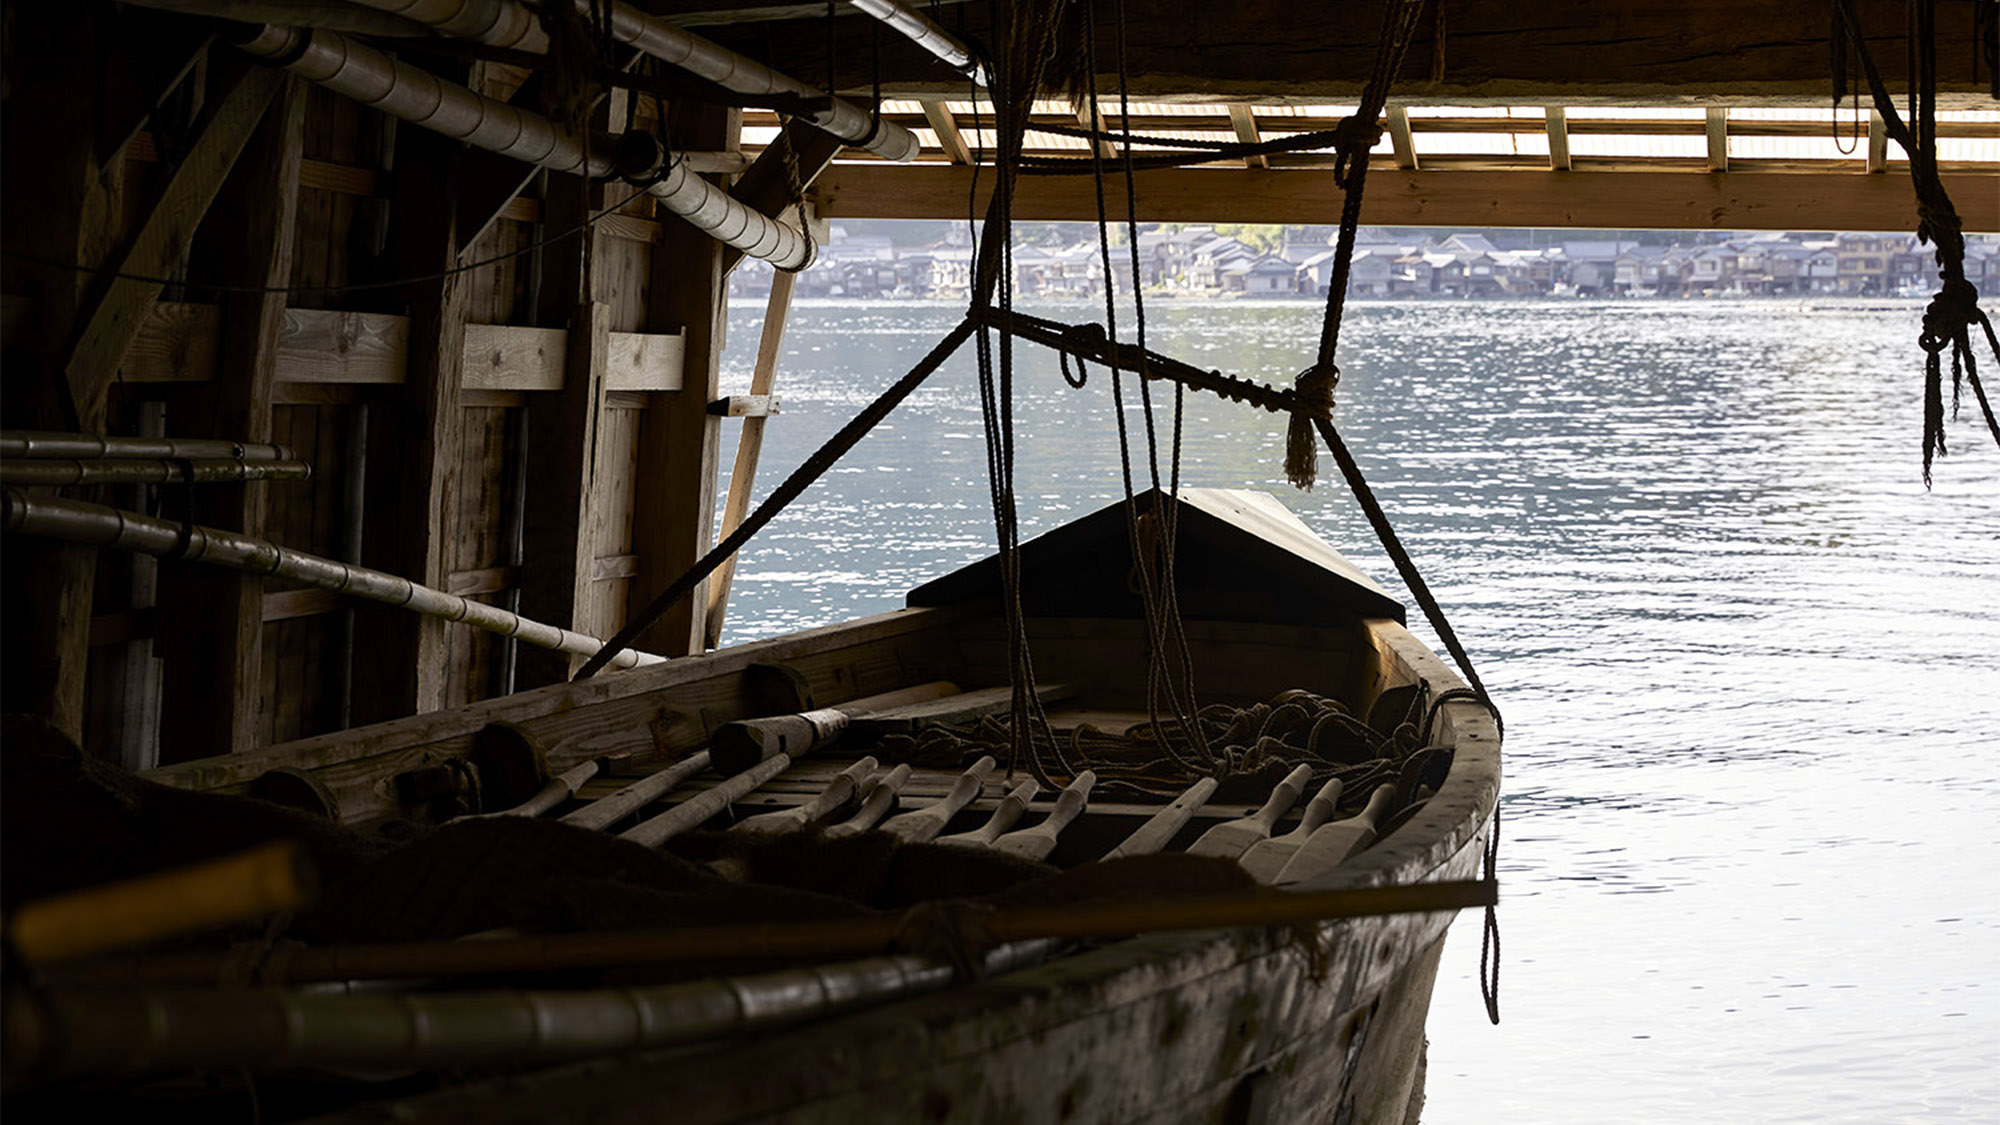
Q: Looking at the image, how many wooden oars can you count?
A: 12